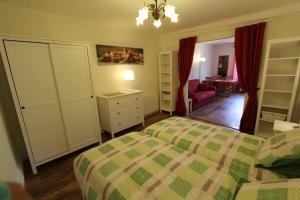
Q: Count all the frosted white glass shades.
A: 5